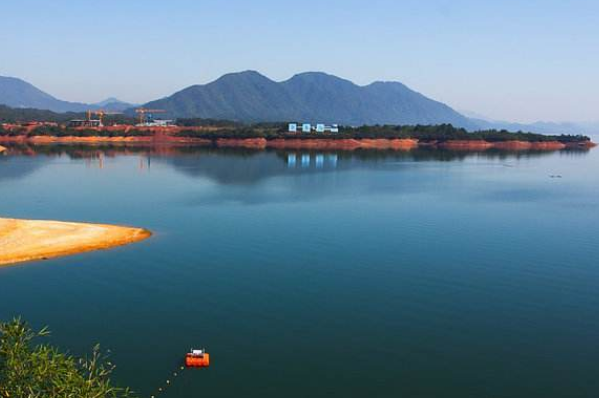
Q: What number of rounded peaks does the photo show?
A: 3